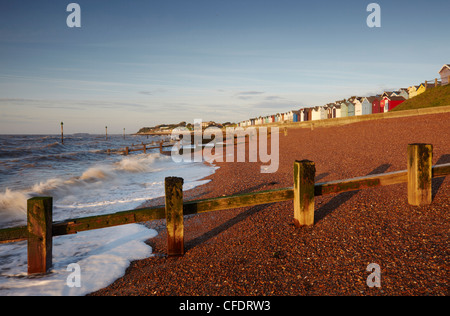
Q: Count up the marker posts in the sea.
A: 3